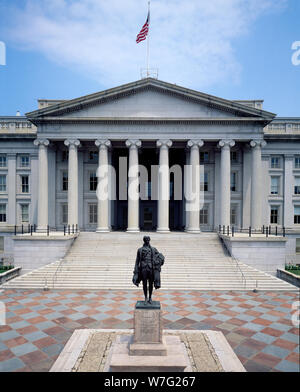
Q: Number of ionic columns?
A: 8